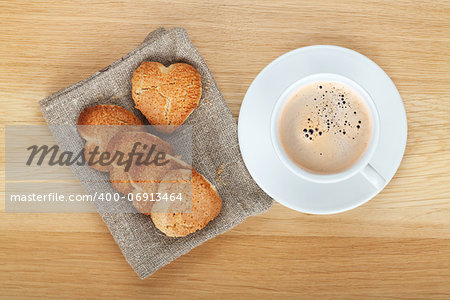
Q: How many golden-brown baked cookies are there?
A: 5